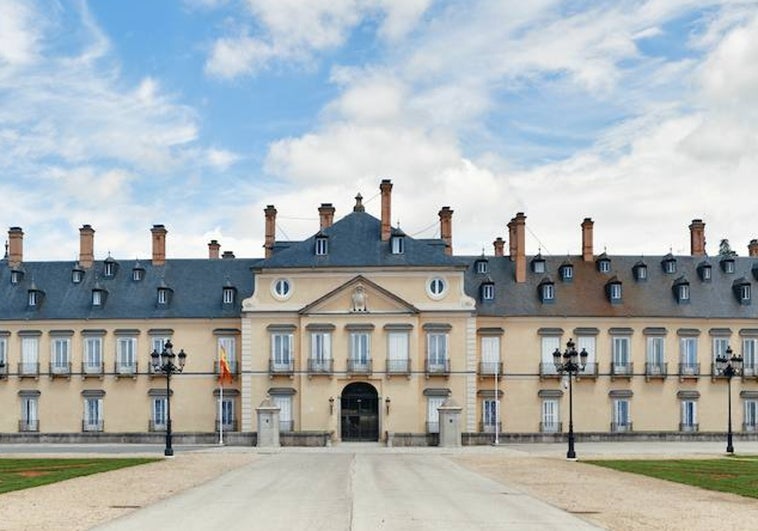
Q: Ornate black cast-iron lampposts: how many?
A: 3